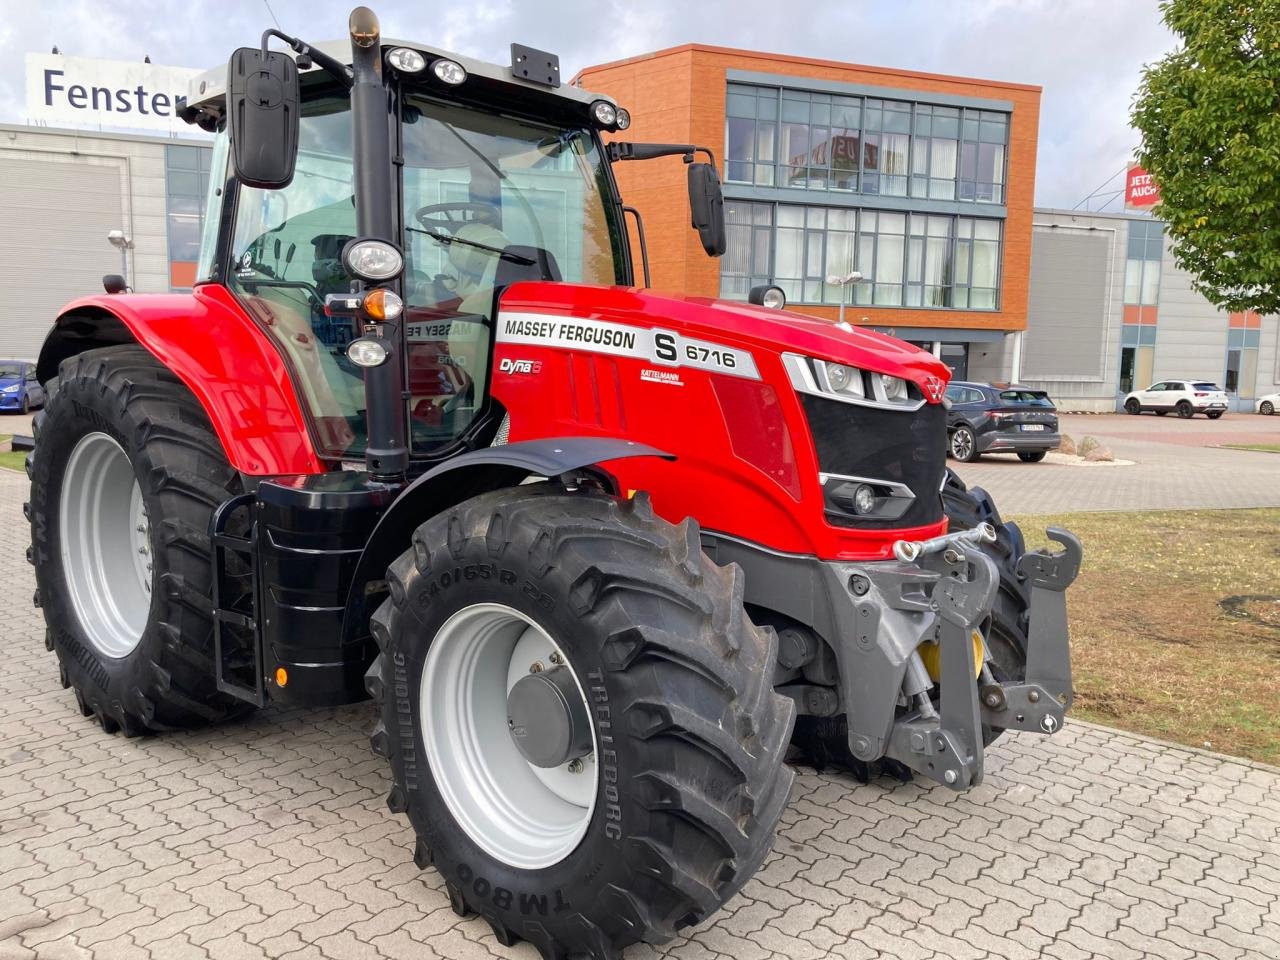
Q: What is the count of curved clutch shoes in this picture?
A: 0